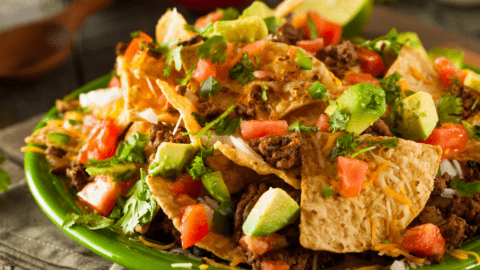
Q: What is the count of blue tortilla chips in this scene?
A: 0